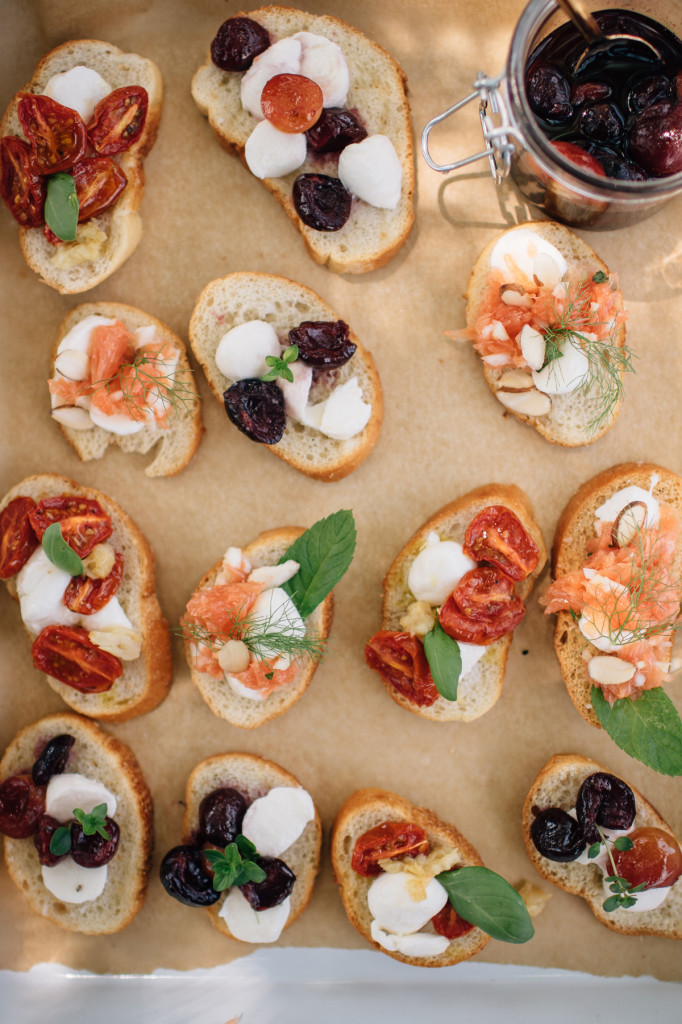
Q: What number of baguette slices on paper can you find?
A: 13